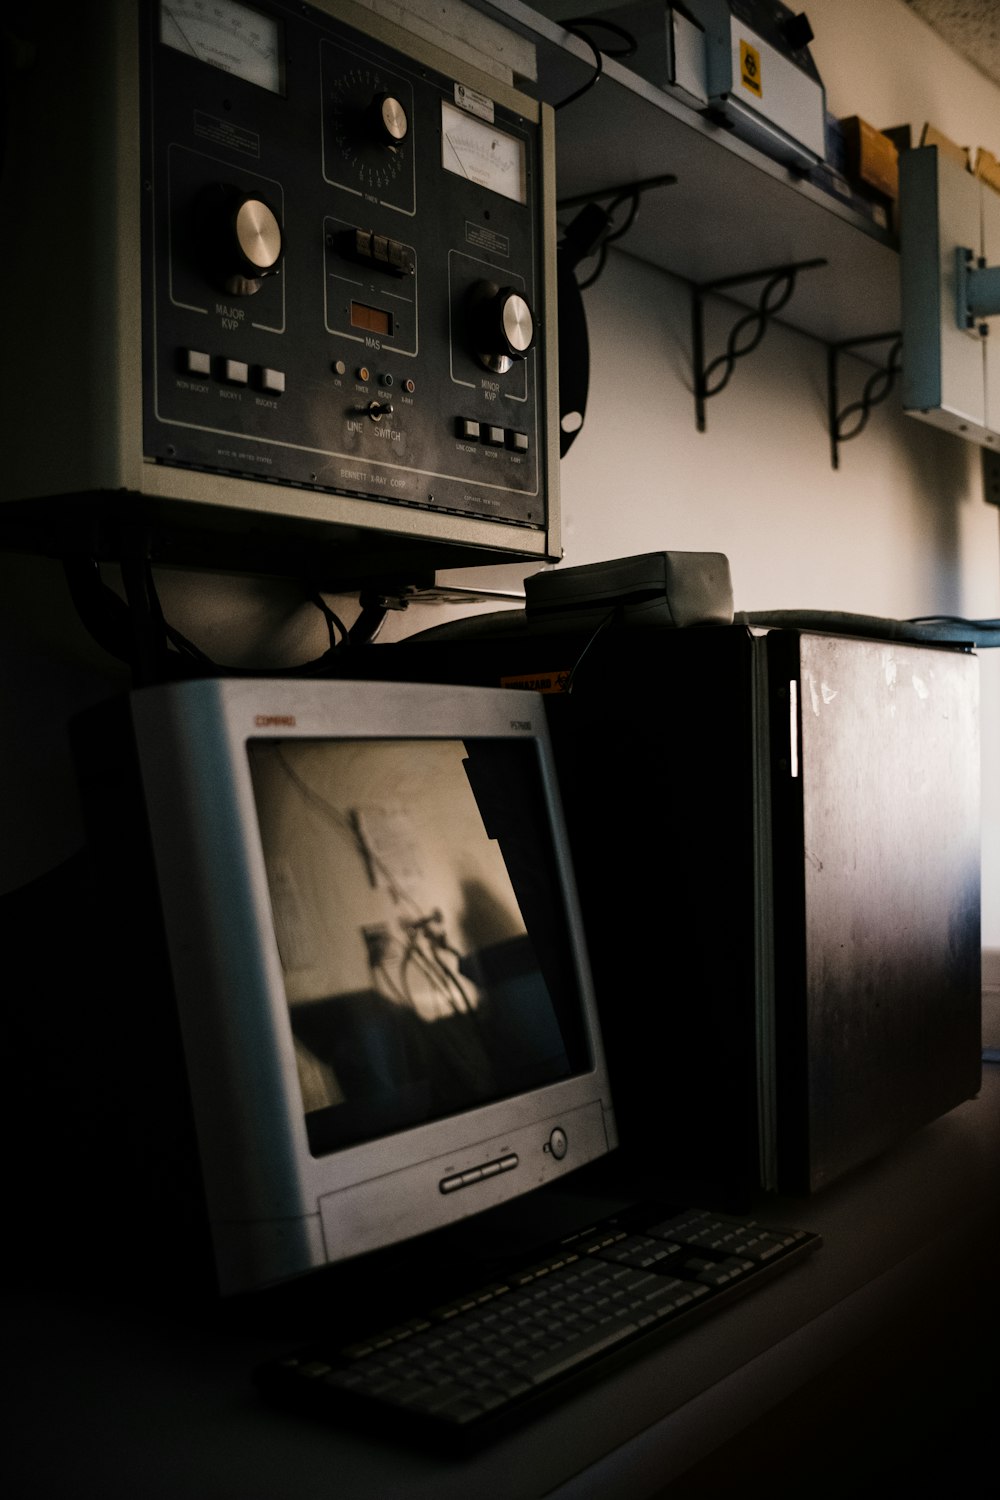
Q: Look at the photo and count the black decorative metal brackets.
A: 3